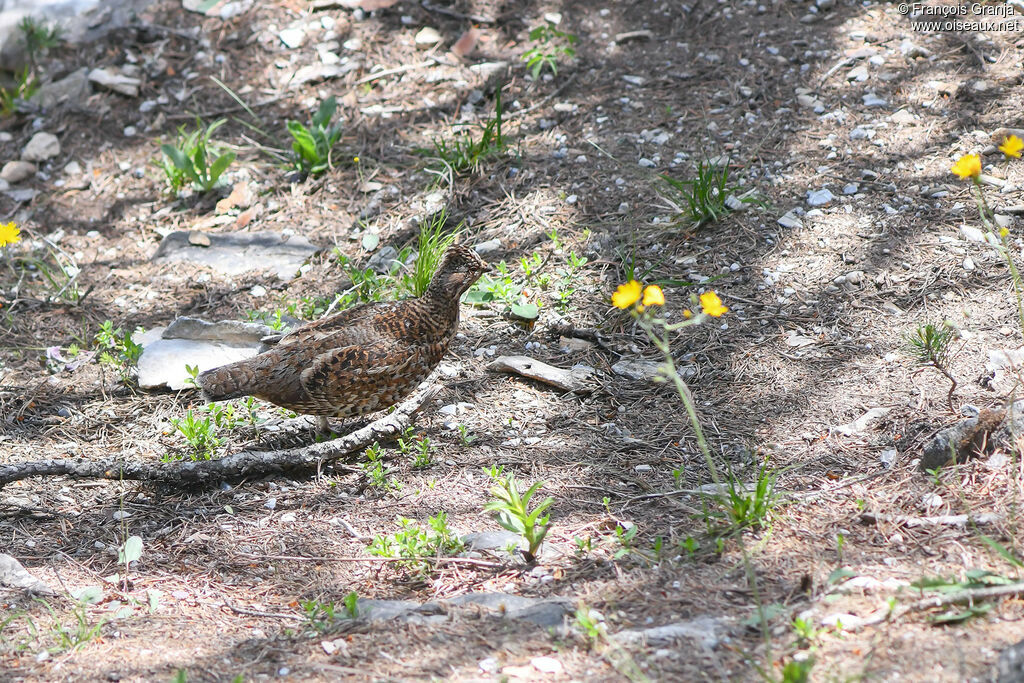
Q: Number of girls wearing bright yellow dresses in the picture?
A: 0